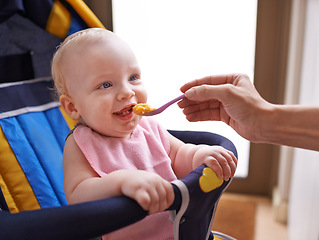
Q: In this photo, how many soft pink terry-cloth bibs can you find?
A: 1